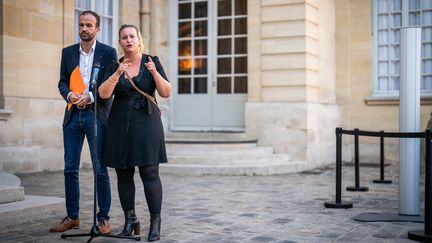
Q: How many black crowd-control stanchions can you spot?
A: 4